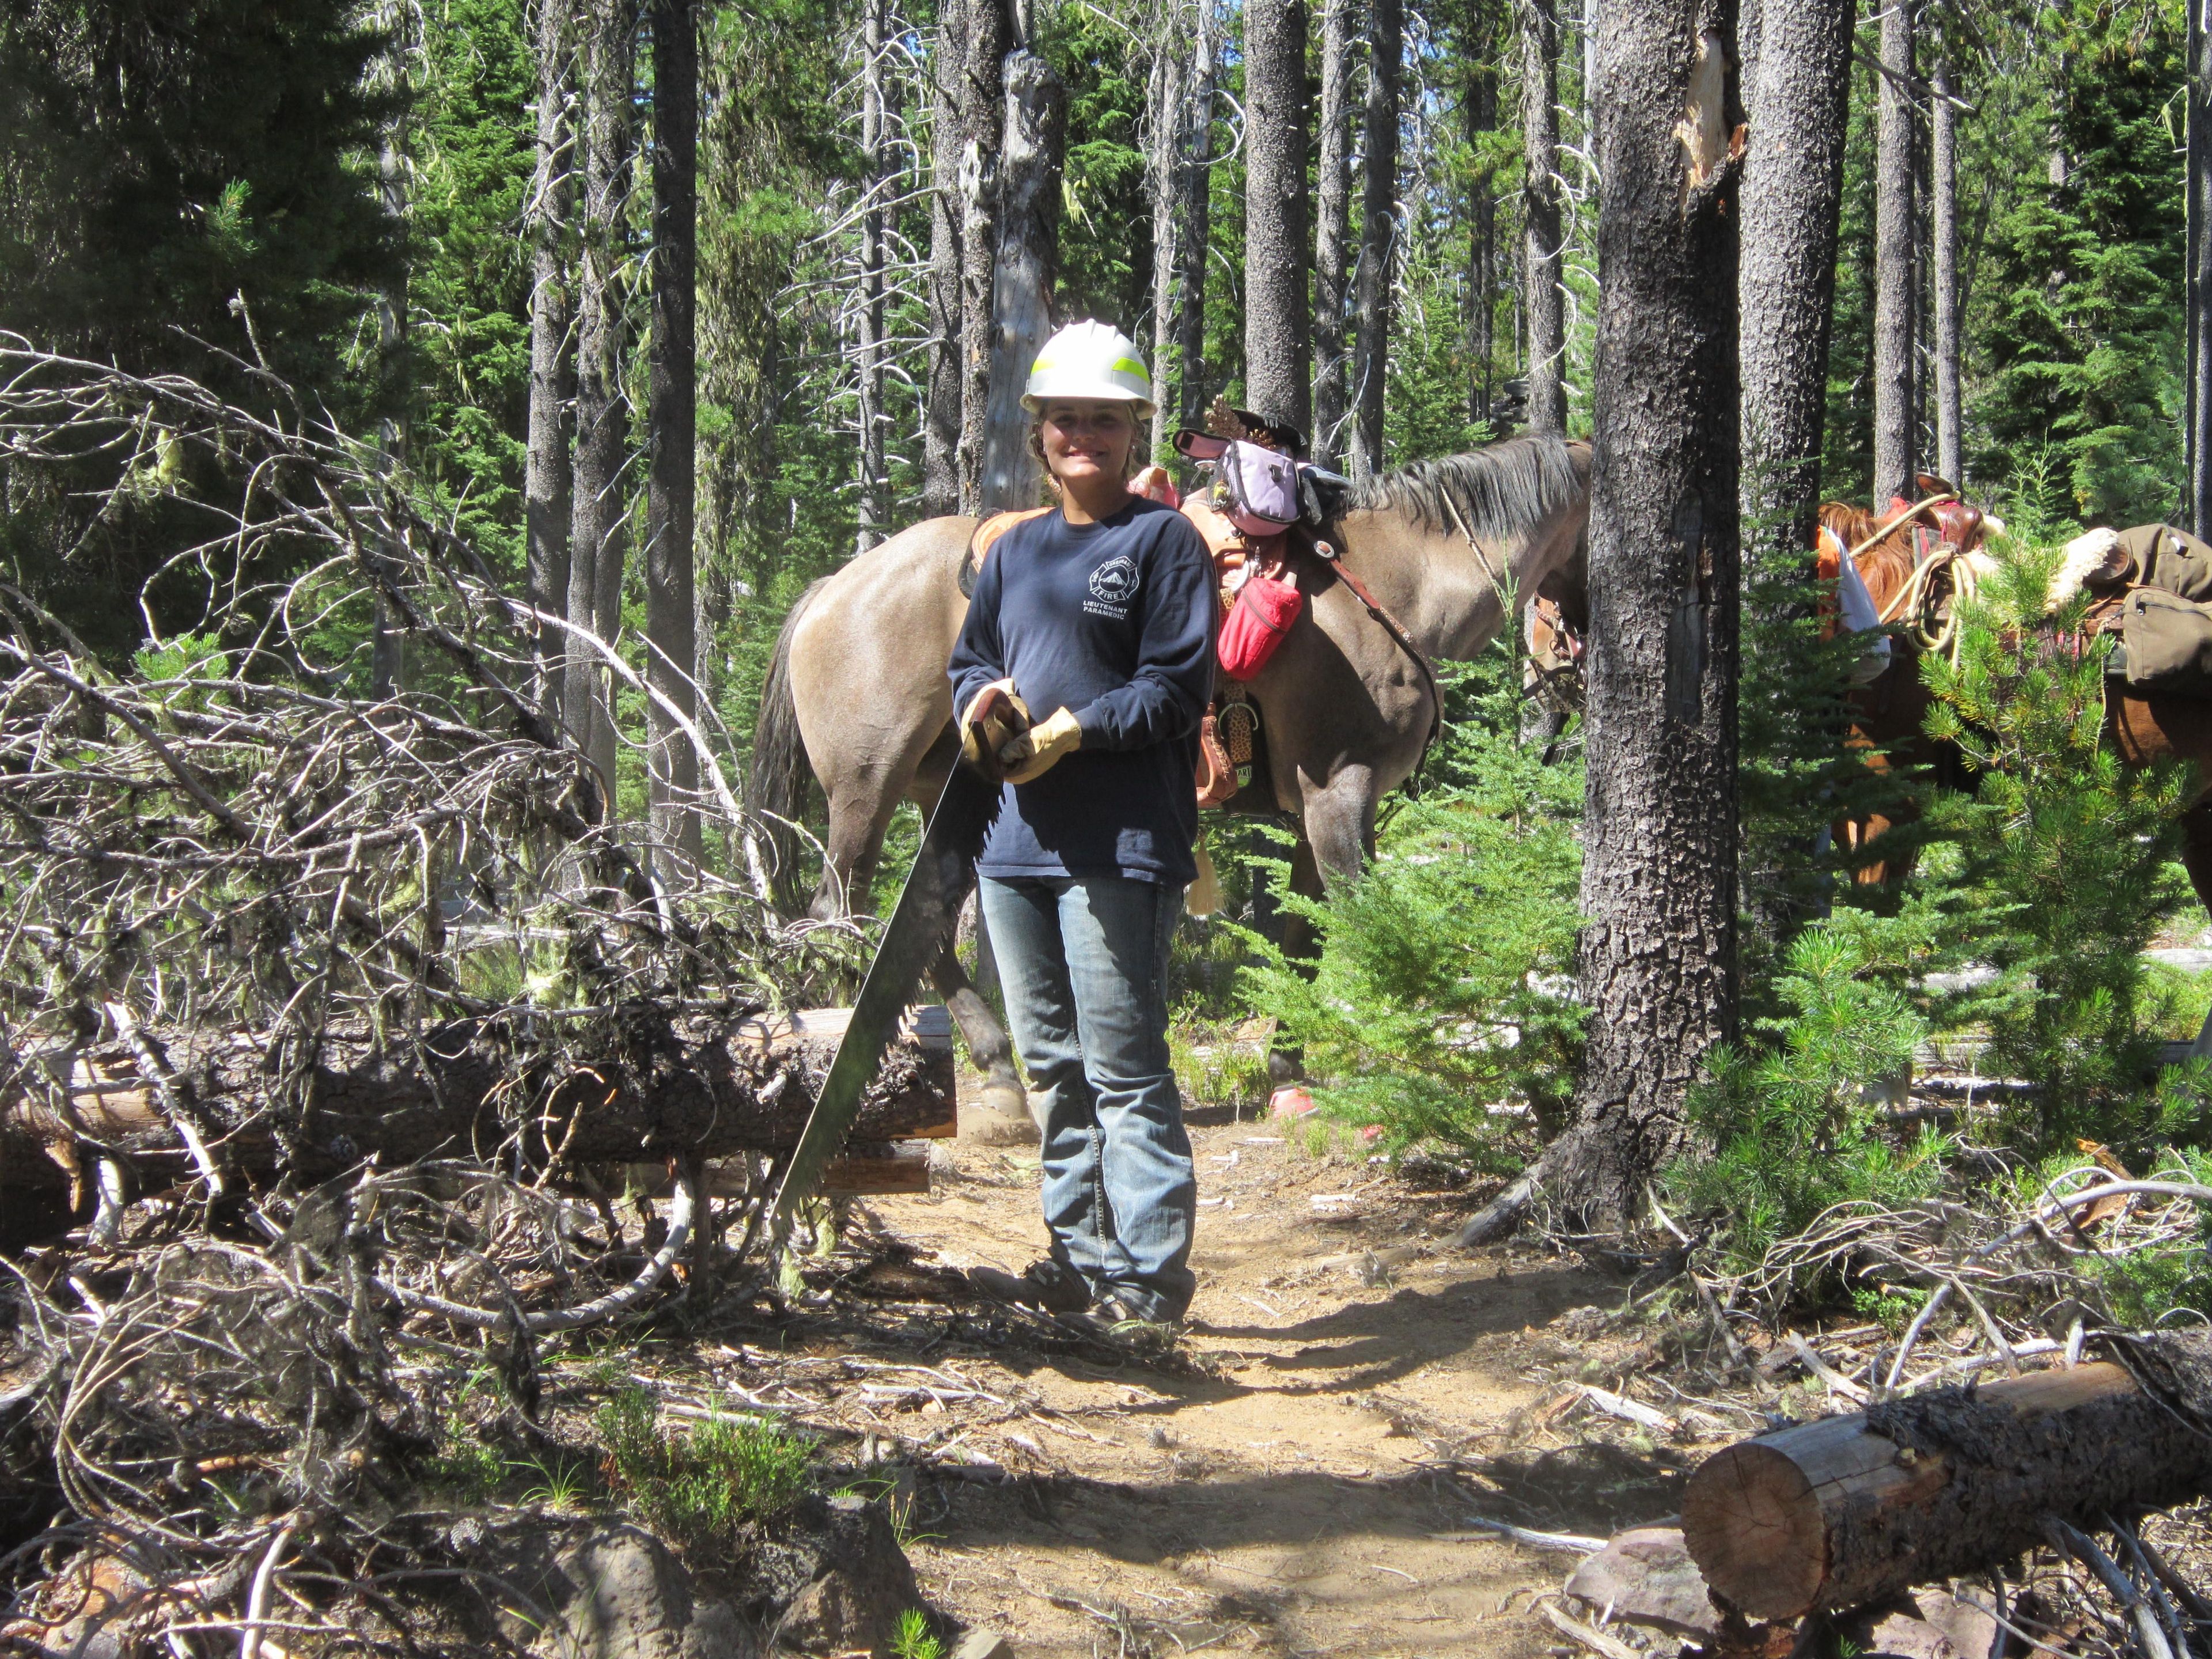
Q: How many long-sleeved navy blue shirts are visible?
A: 1